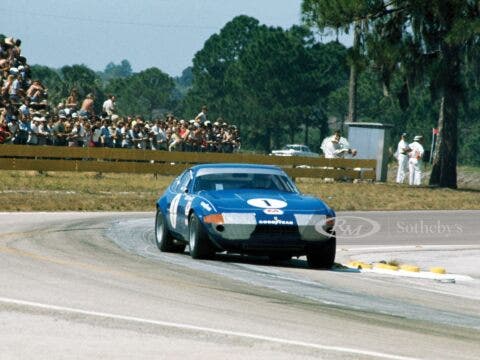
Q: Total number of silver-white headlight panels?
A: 2